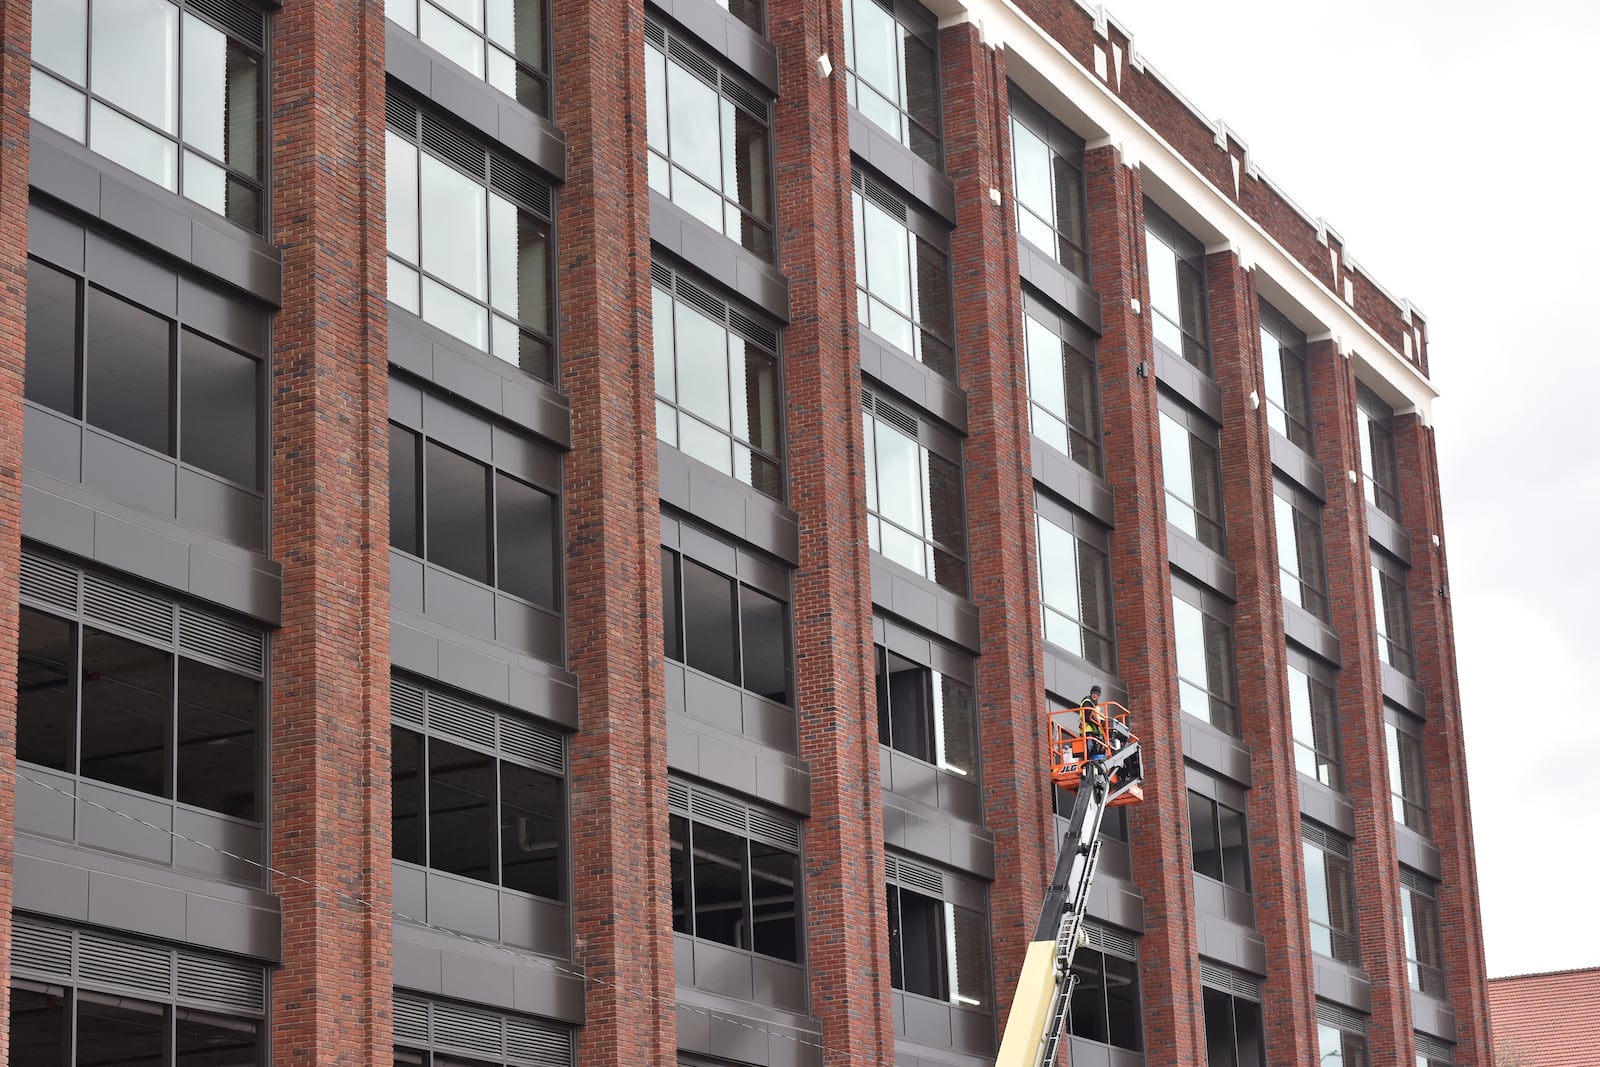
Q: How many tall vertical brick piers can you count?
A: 9